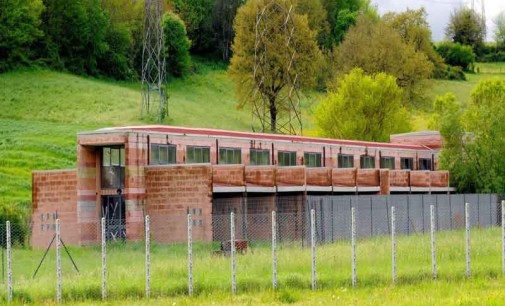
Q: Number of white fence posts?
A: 13